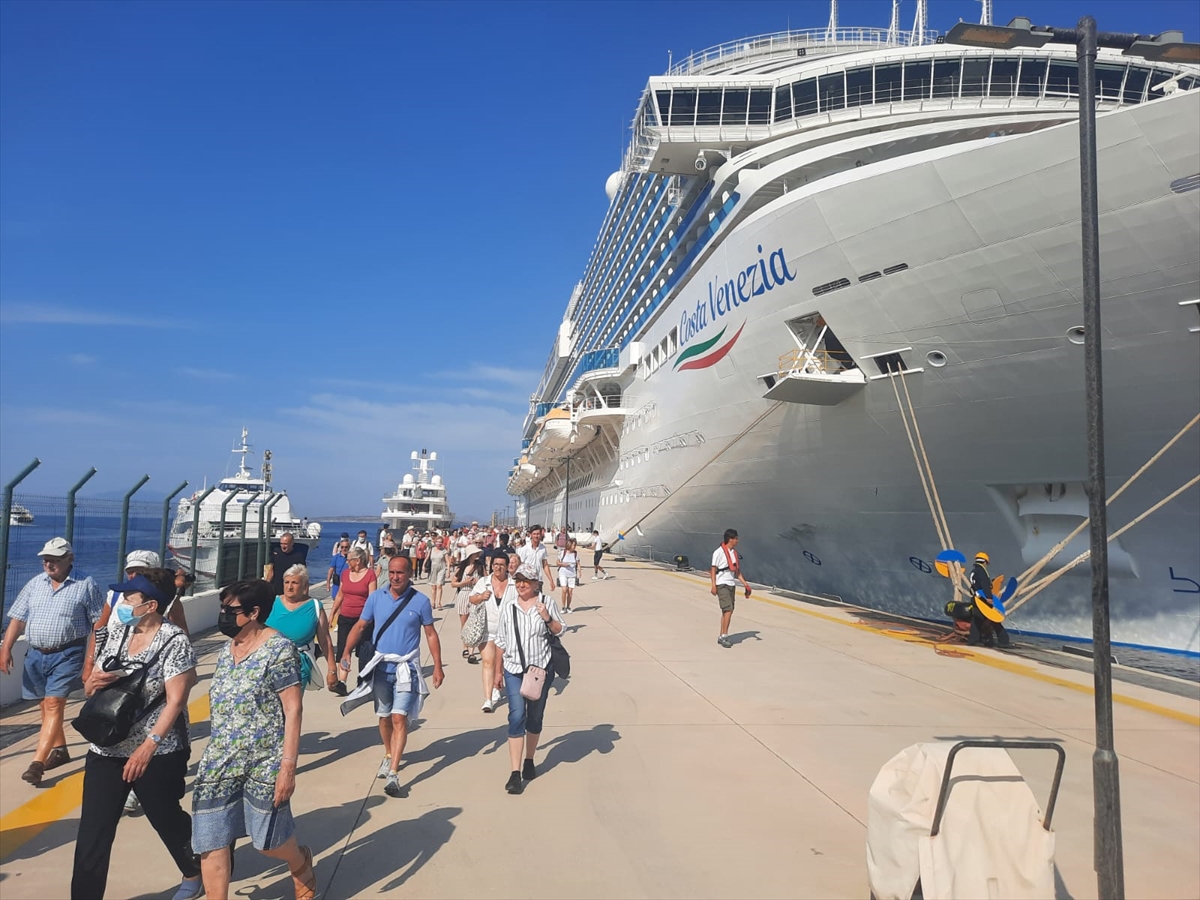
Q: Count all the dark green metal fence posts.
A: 9